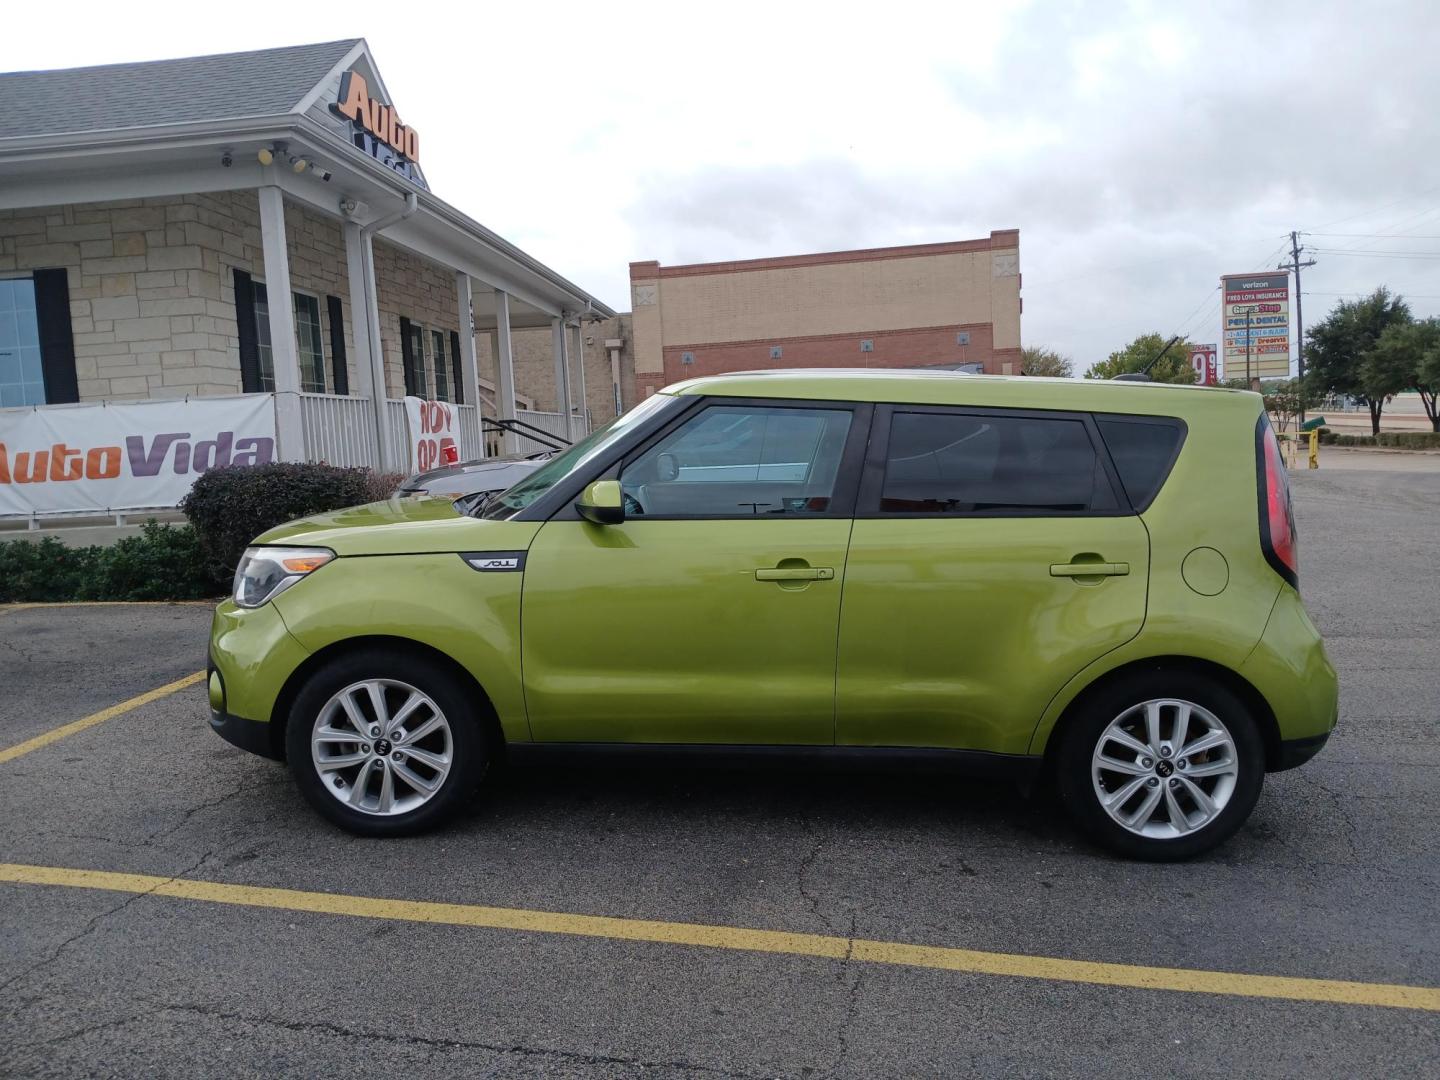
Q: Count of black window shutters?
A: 5